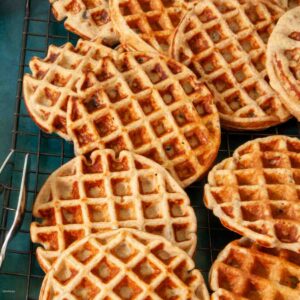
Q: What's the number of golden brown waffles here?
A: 10